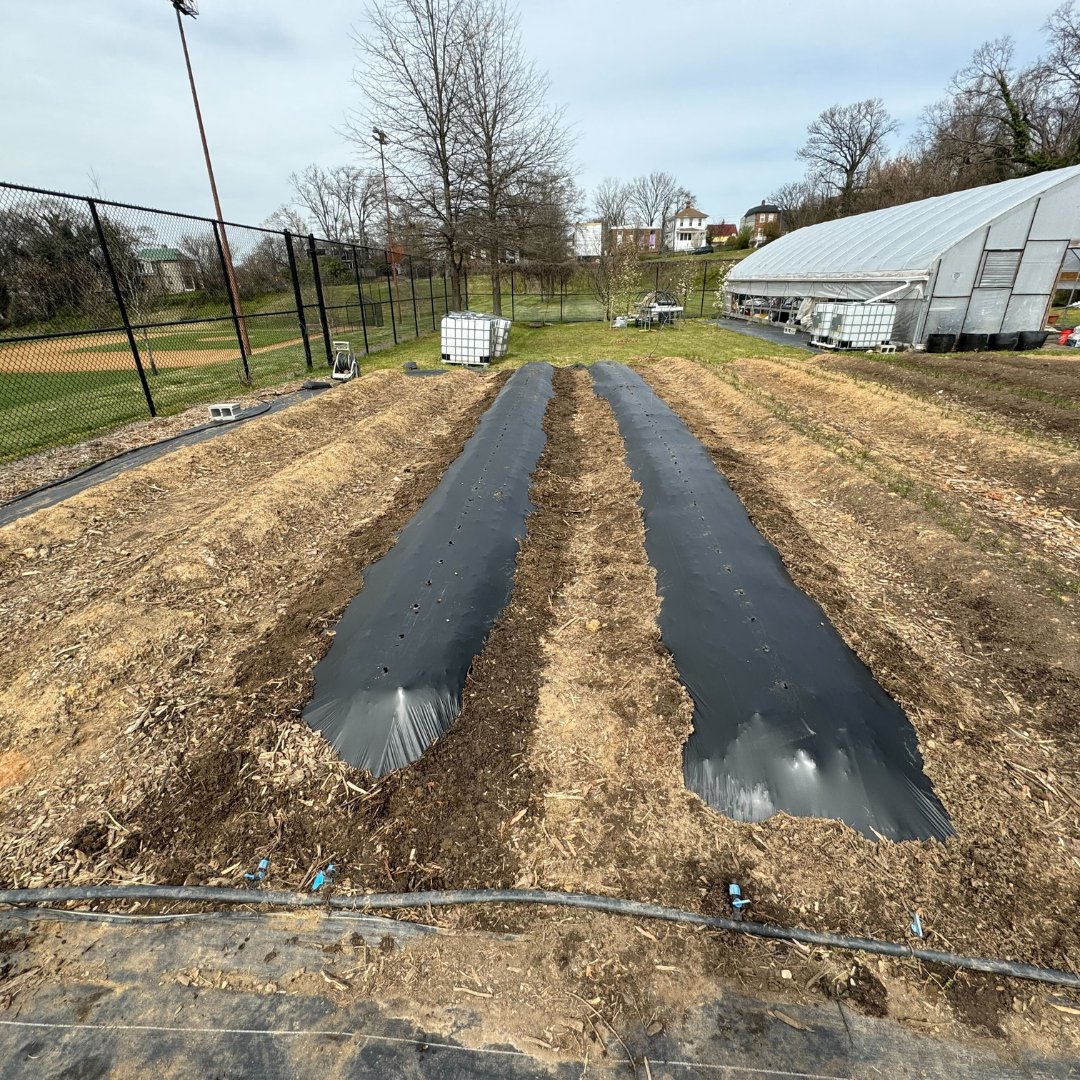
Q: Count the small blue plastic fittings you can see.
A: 4